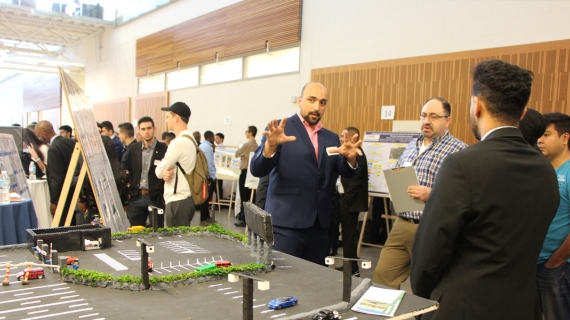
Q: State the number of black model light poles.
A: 4